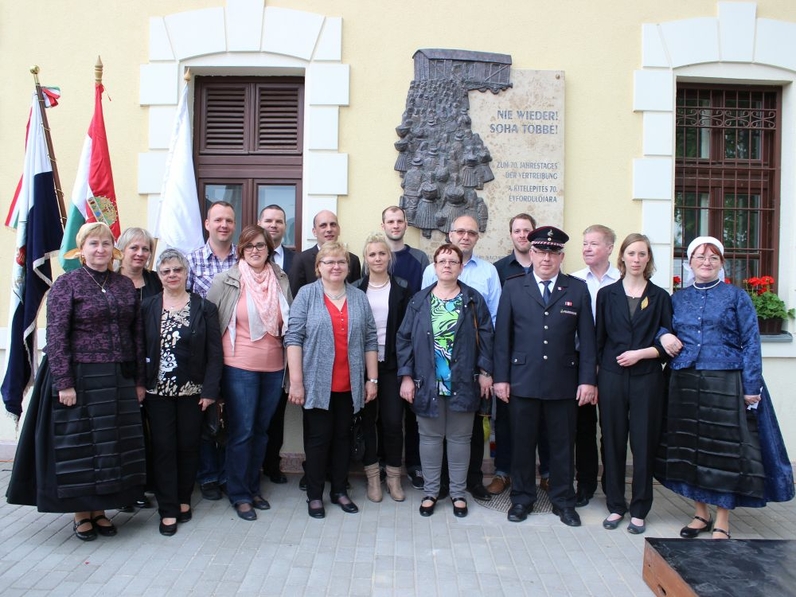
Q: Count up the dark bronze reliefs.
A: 1